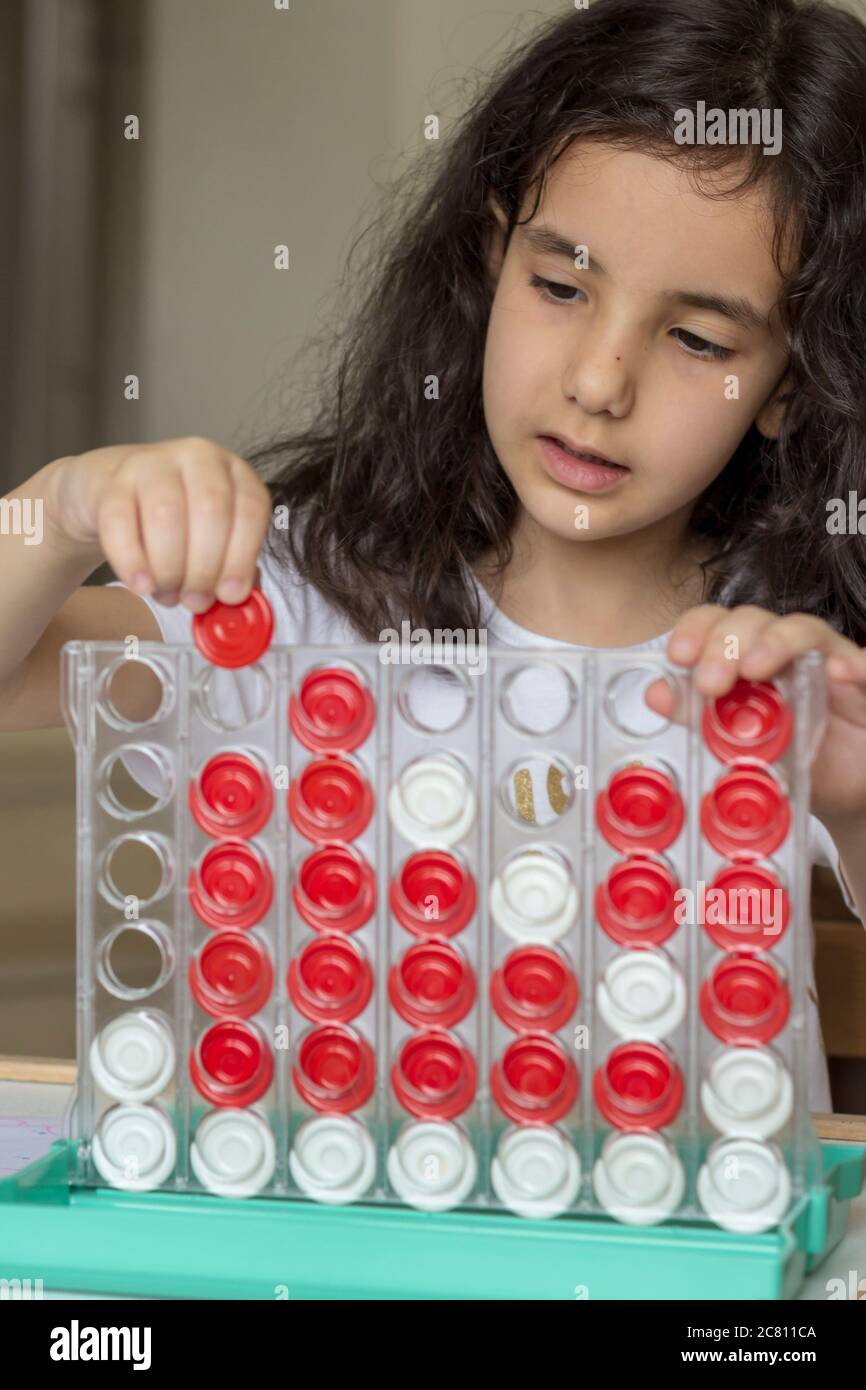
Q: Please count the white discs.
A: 12